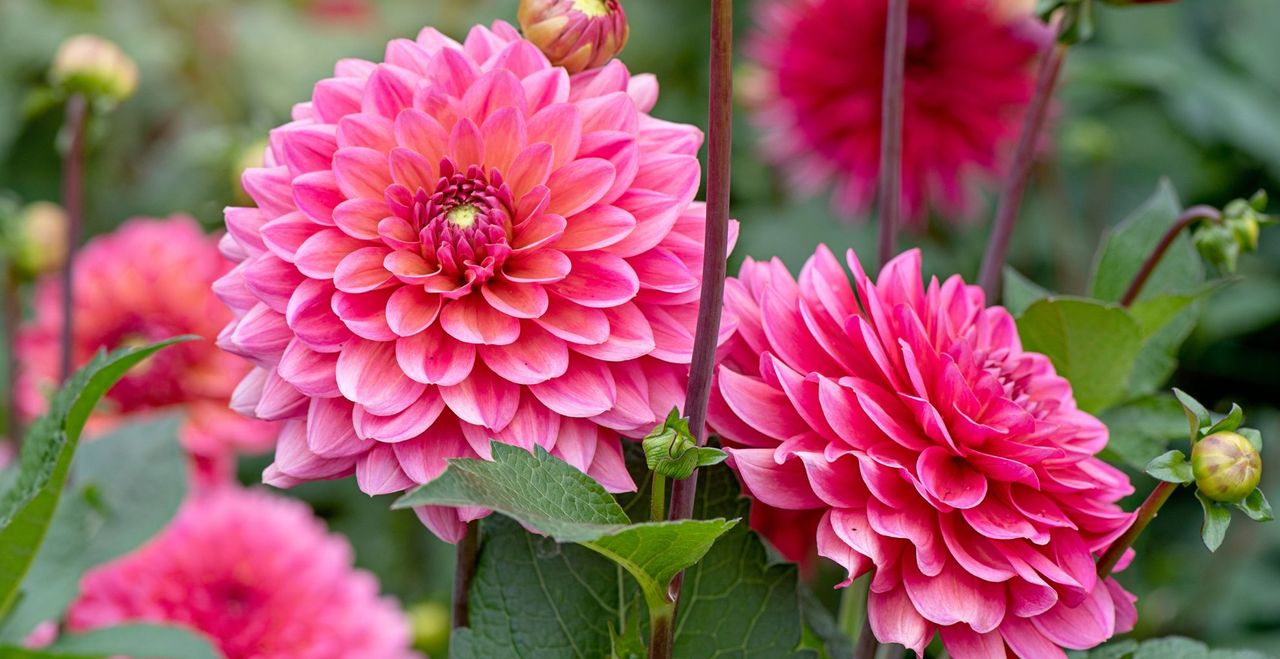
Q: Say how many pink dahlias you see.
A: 5